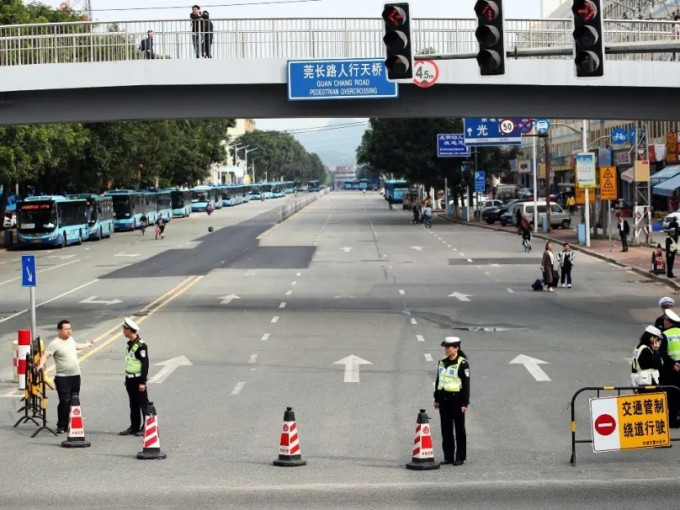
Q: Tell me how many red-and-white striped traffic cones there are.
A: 4